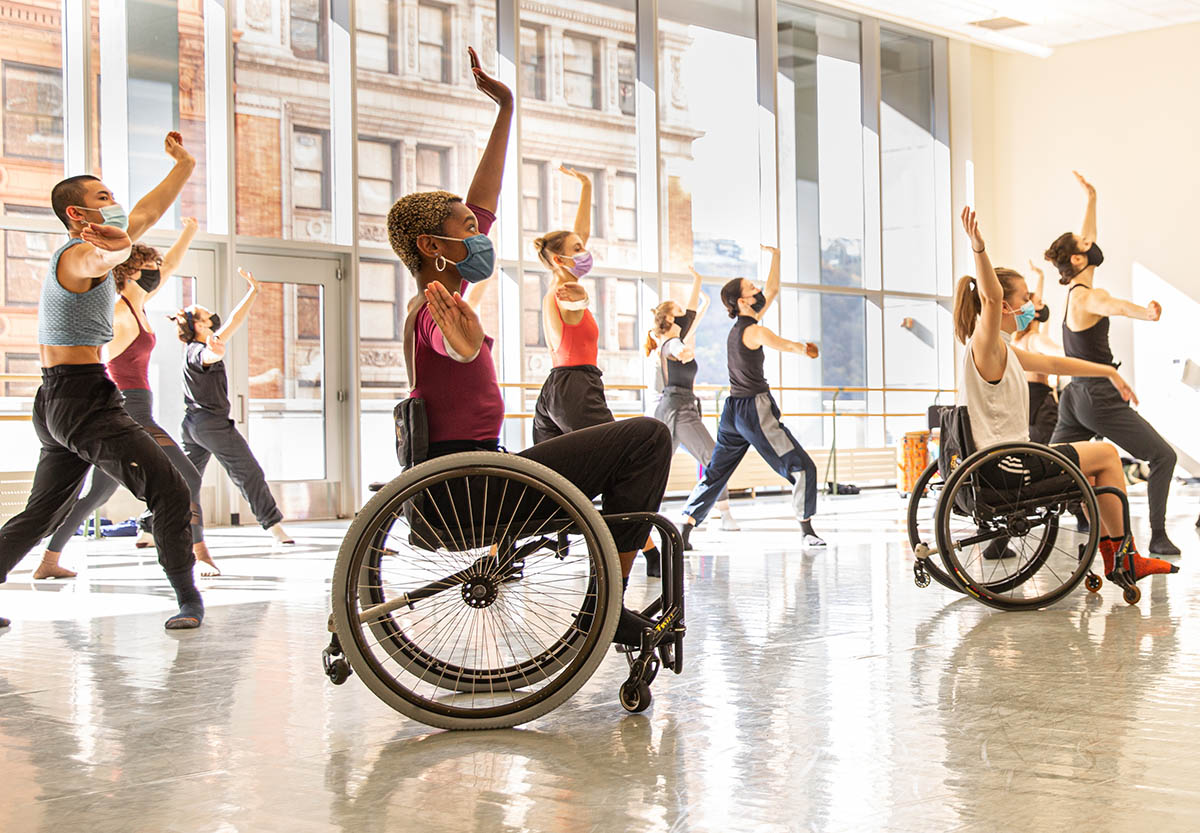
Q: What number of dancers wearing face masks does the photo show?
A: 10